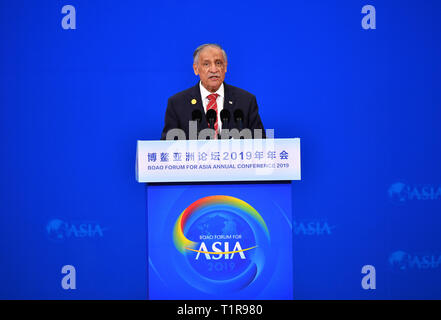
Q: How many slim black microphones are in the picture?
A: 4